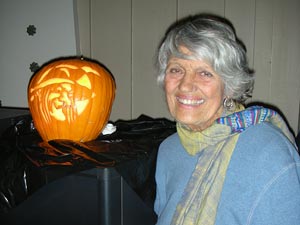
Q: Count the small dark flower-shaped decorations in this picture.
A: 2